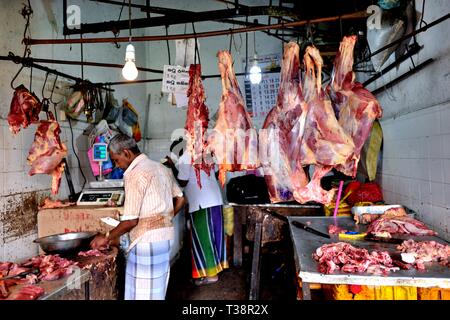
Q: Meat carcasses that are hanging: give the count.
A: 7